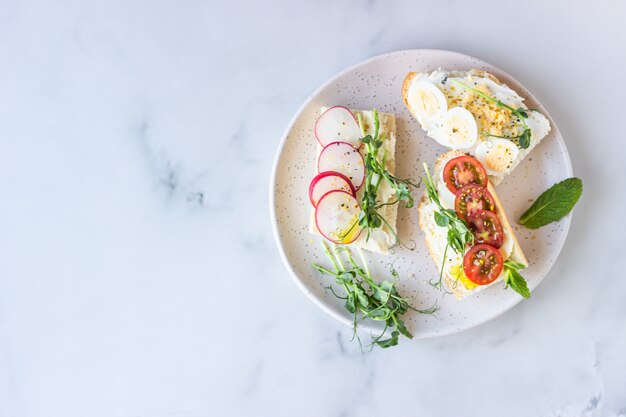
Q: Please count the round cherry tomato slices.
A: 4